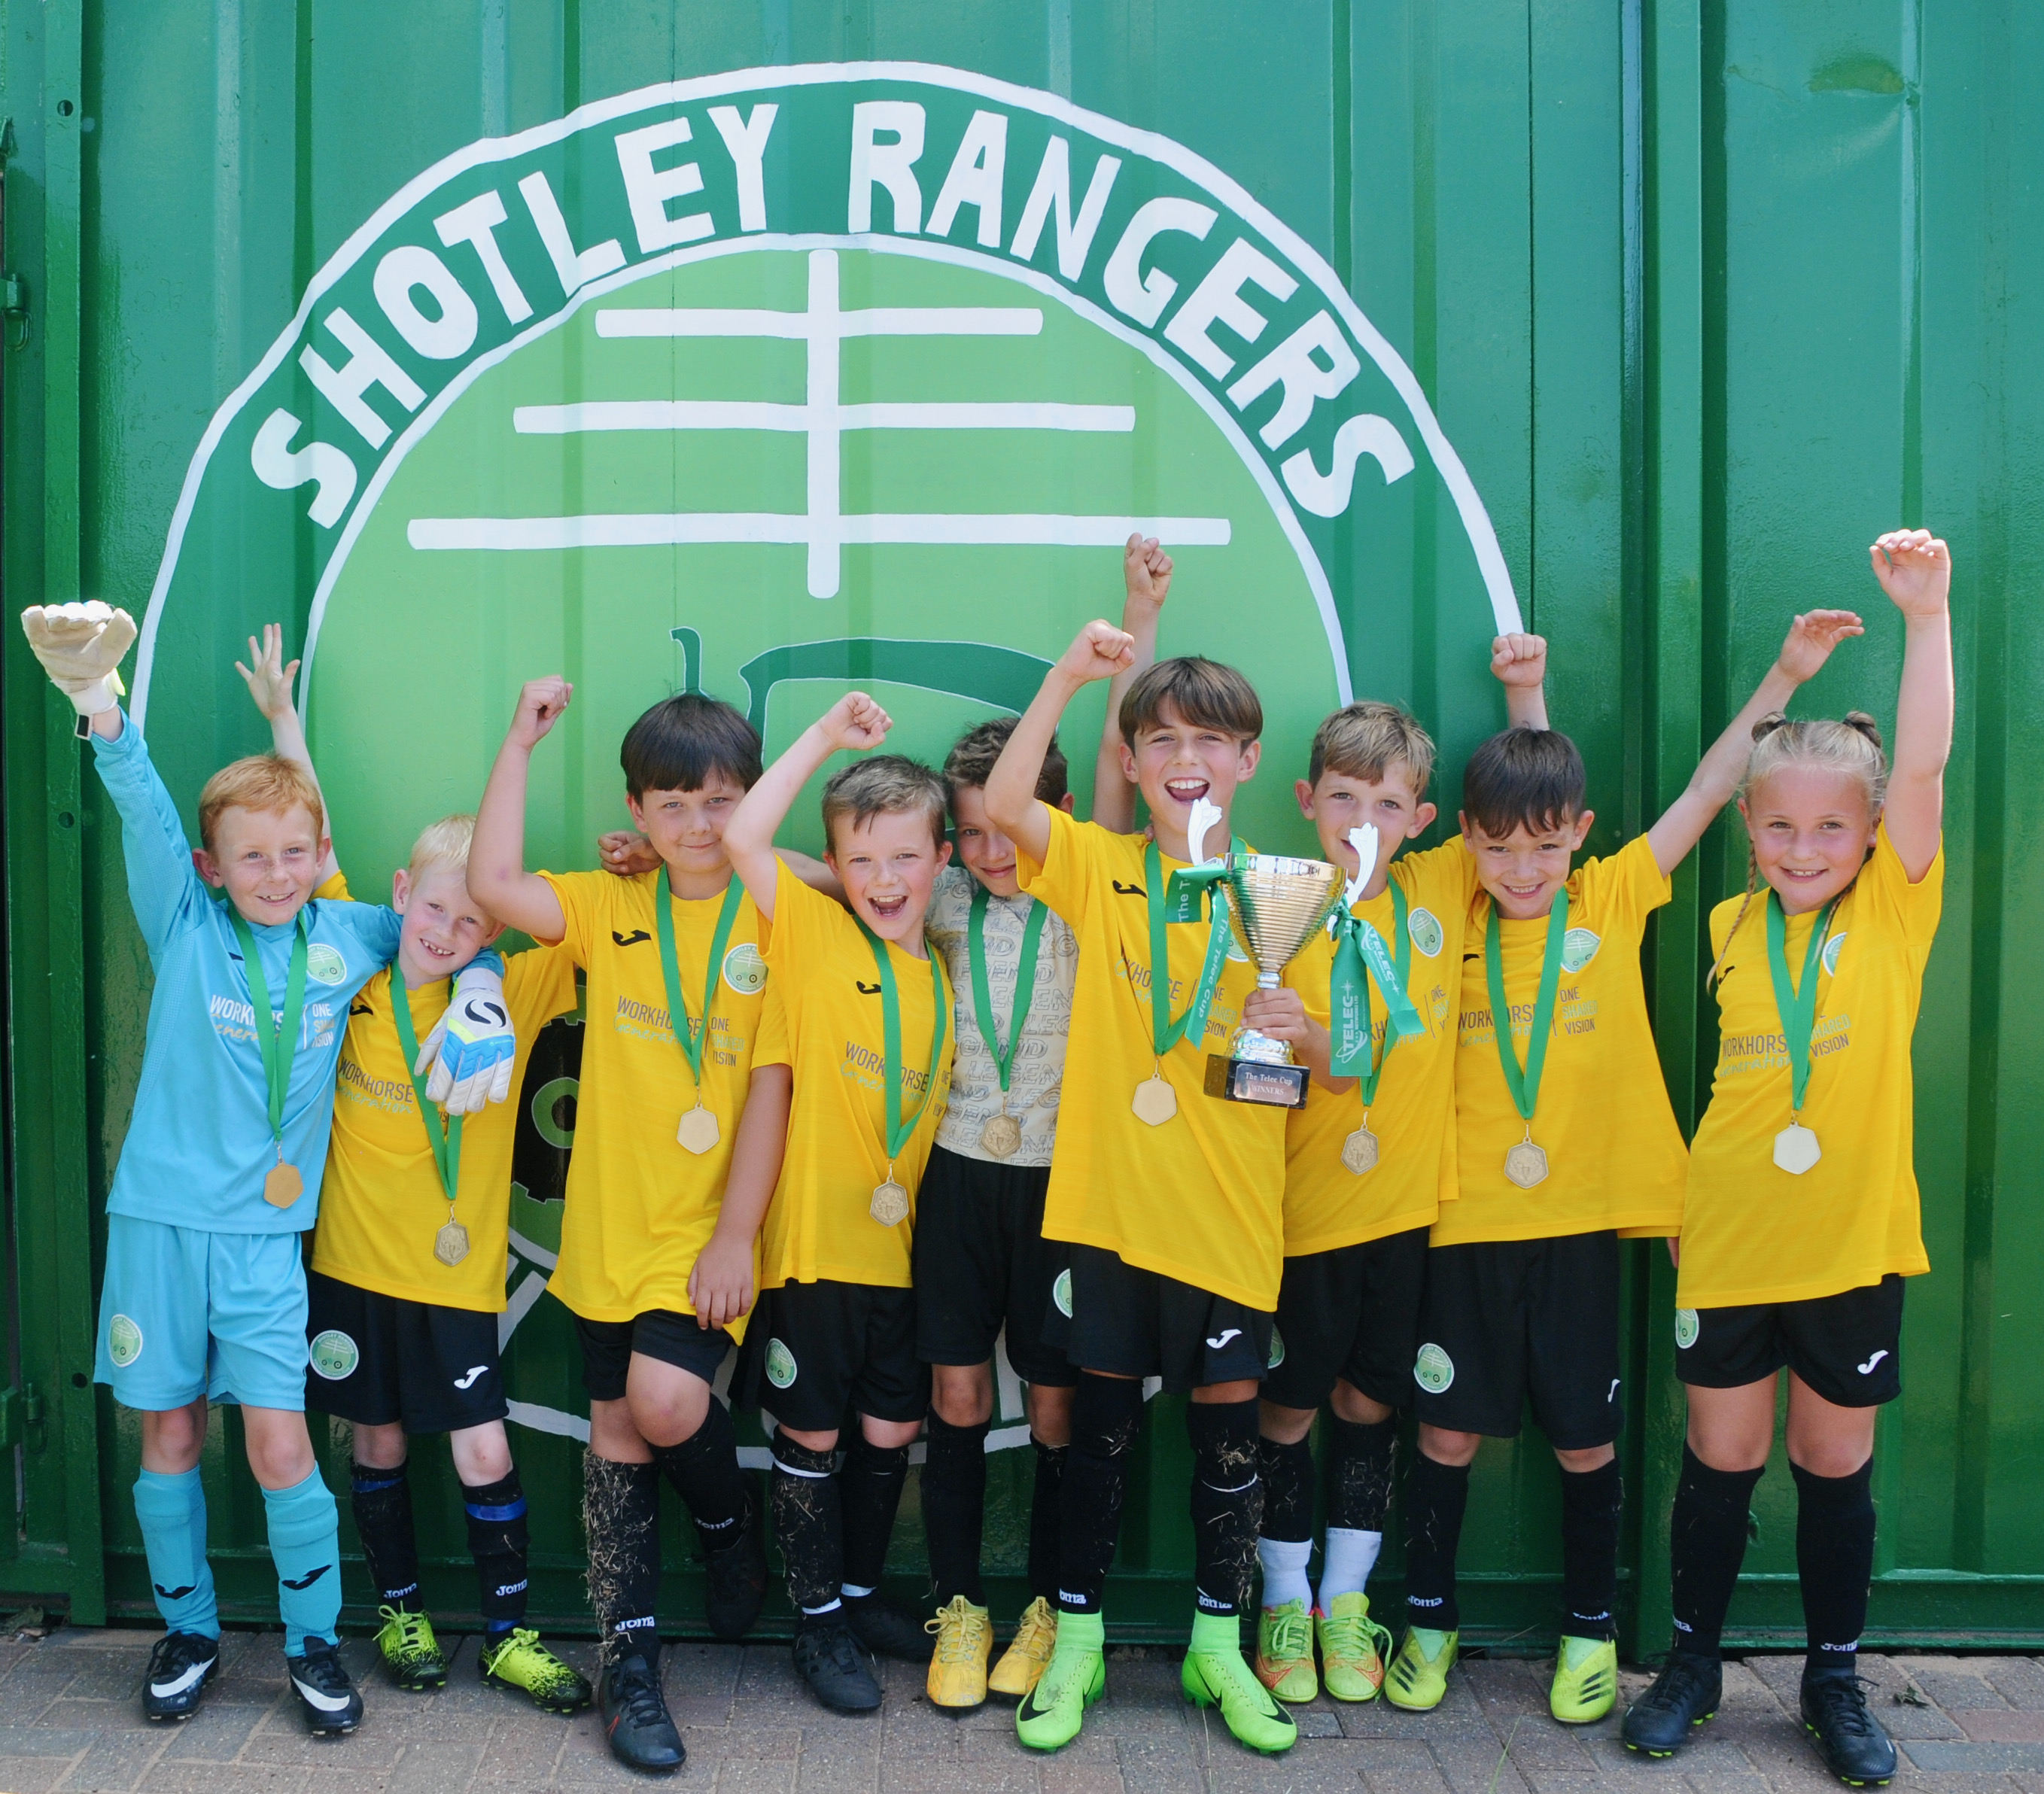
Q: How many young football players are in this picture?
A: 9